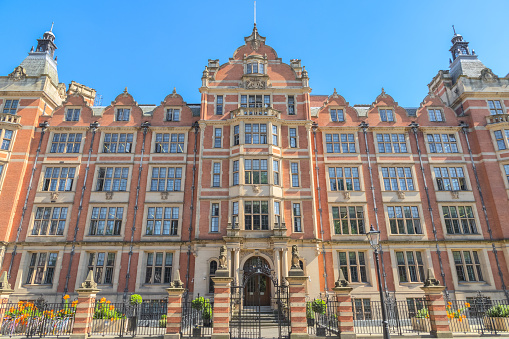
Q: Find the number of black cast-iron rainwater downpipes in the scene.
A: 8